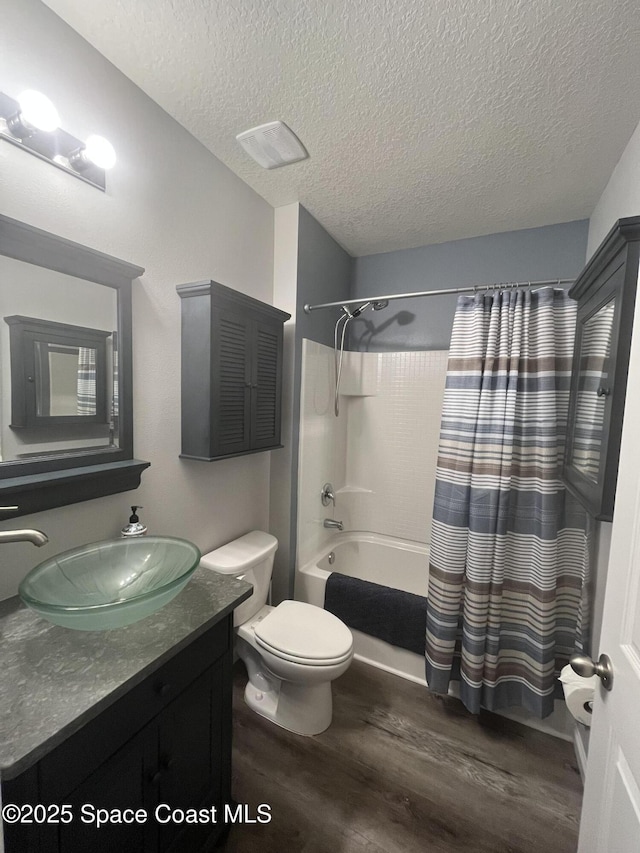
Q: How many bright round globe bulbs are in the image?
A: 2